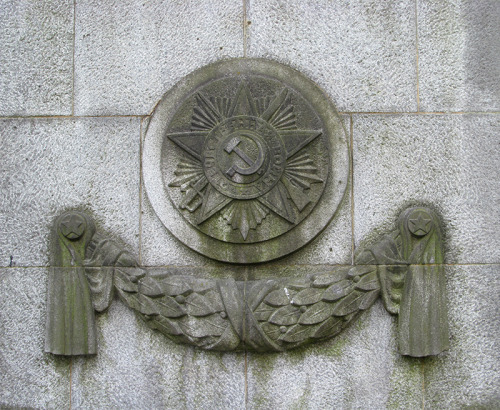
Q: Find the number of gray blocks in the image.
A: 11